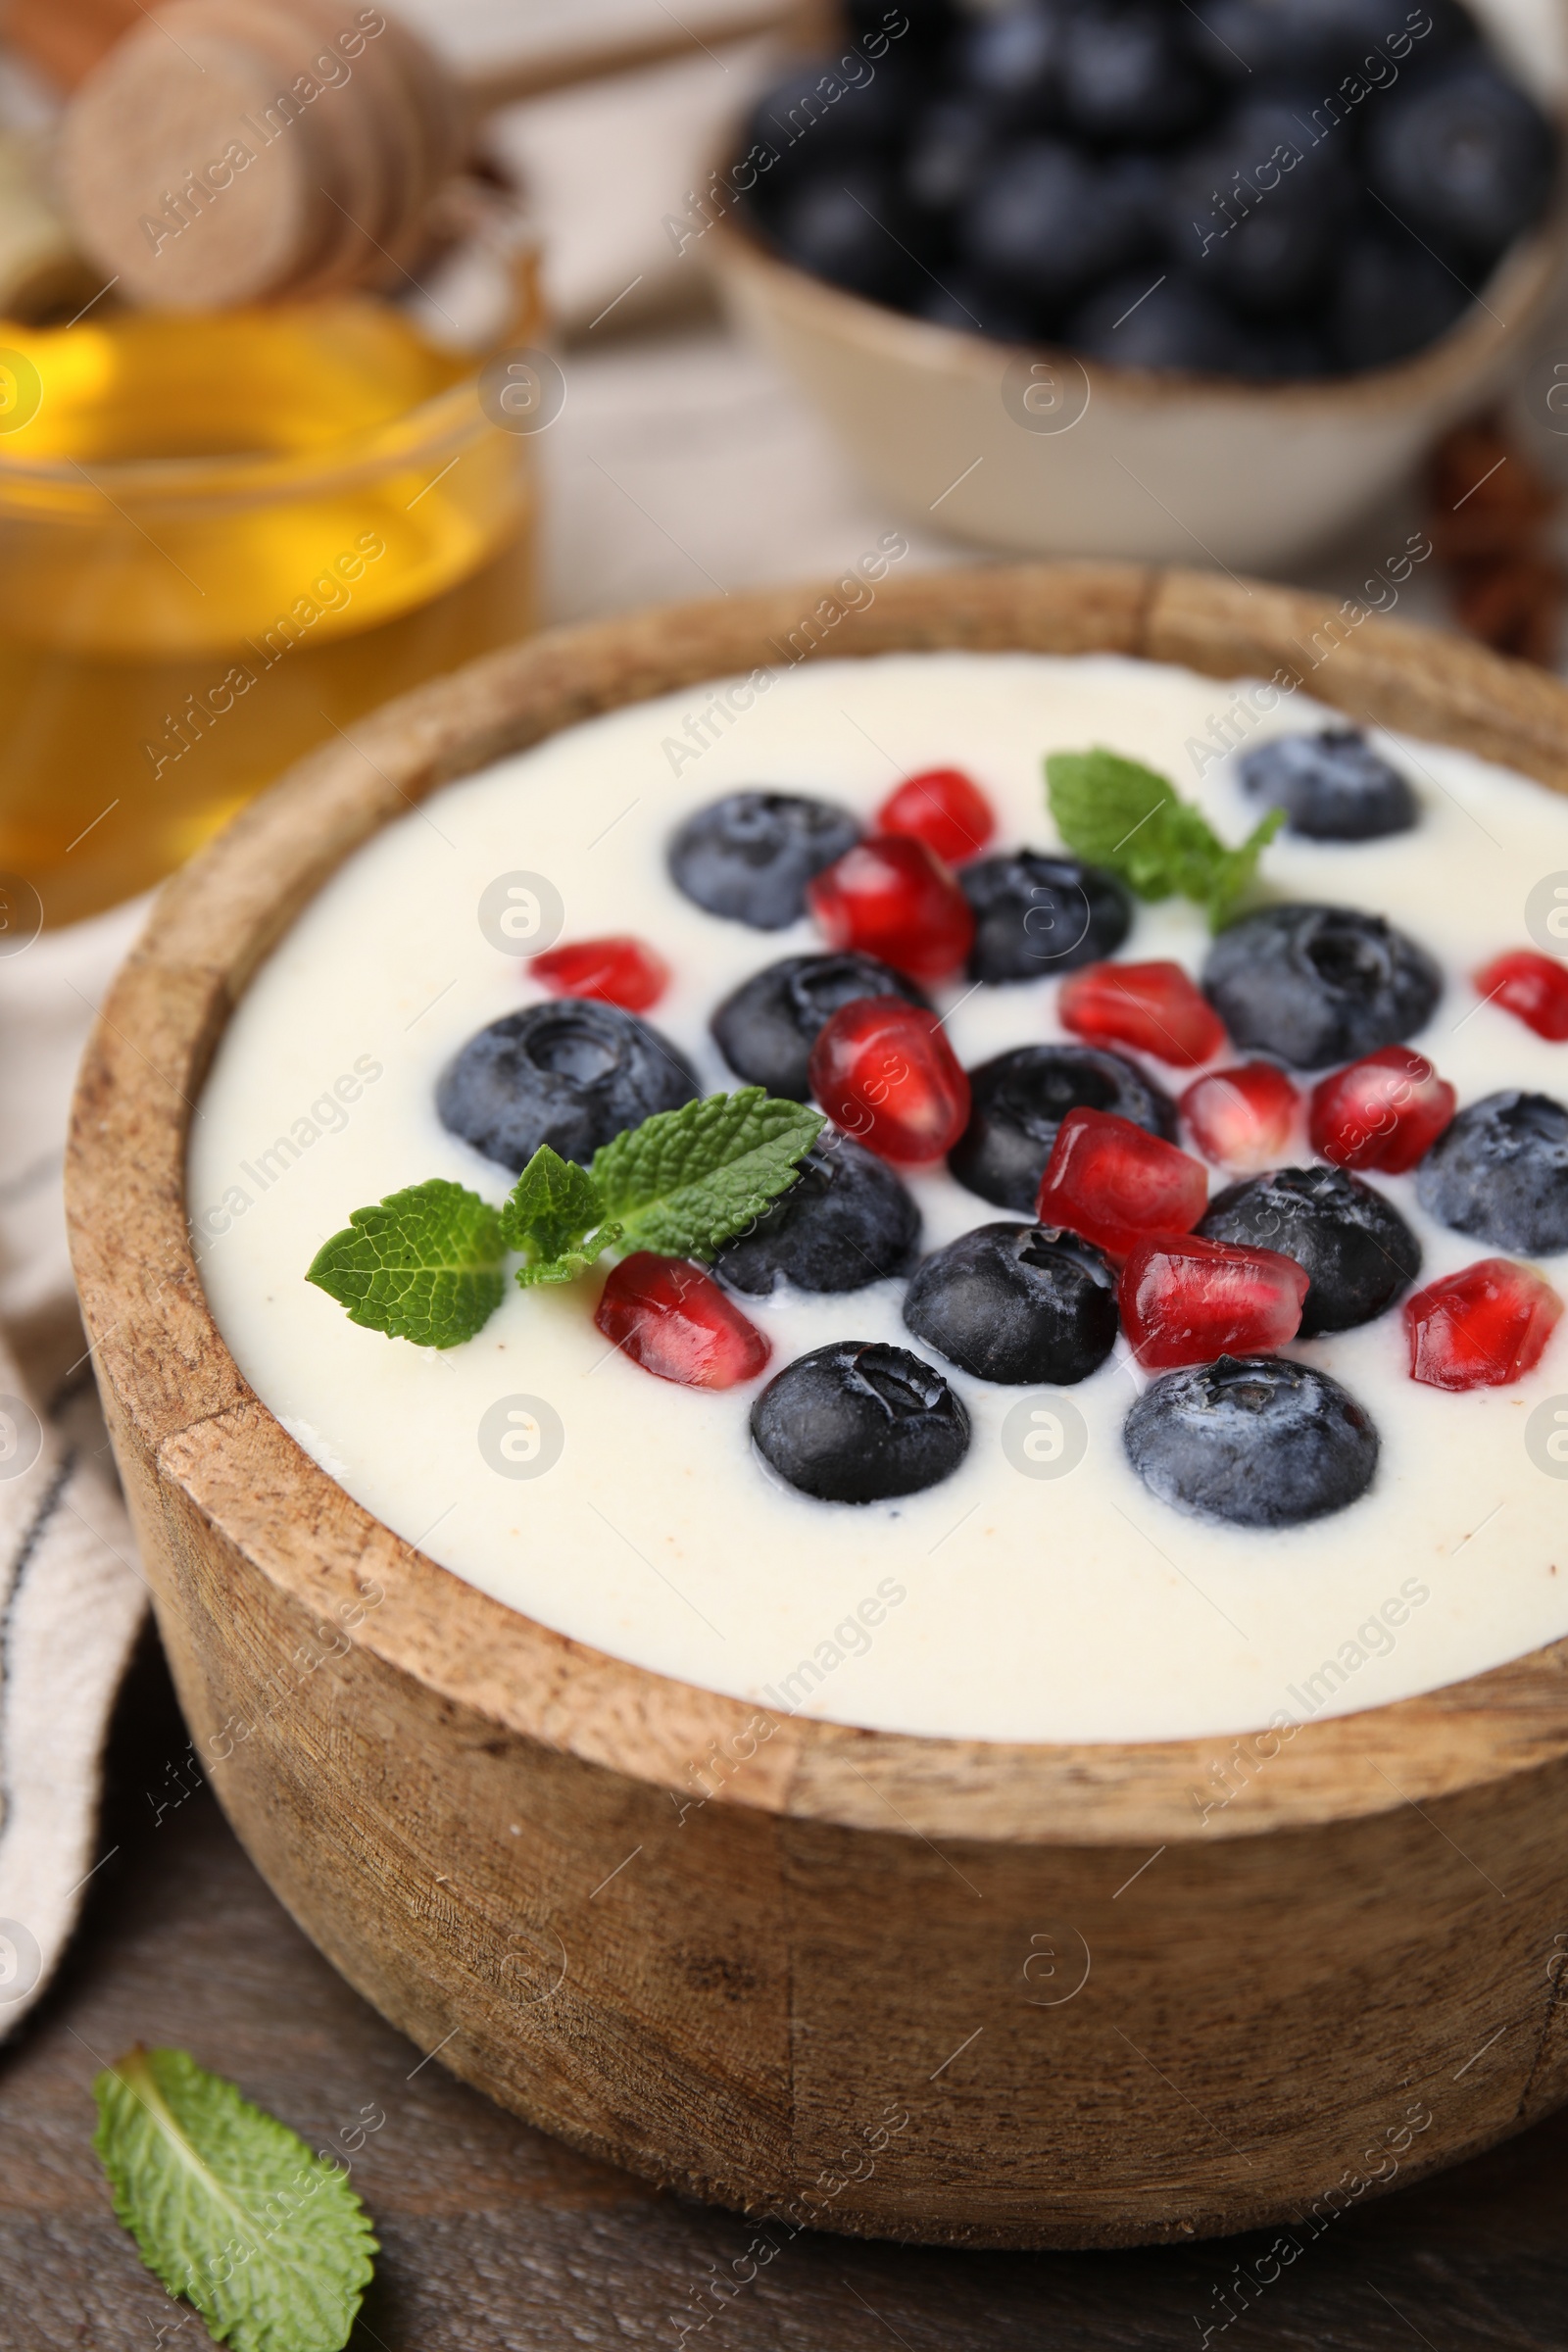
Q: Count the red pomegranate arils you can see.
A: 12